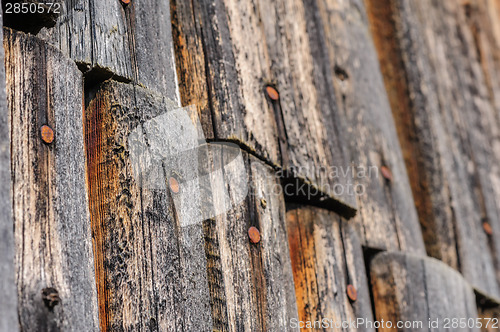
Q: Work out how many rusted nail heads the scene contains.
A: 8